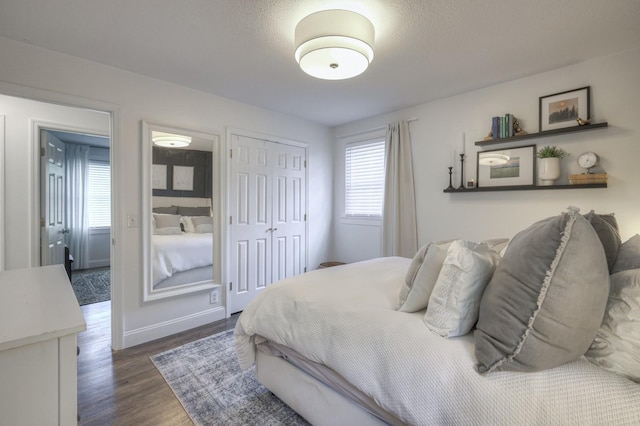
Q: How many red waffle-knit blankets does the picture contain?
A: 0